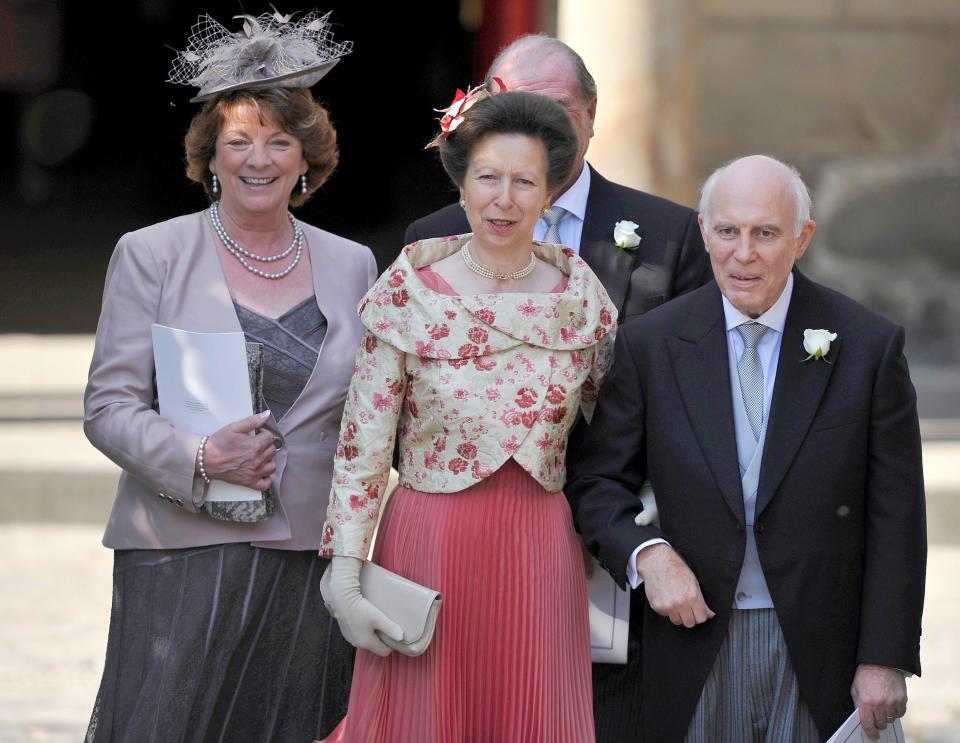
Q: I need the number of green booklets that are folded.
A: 0